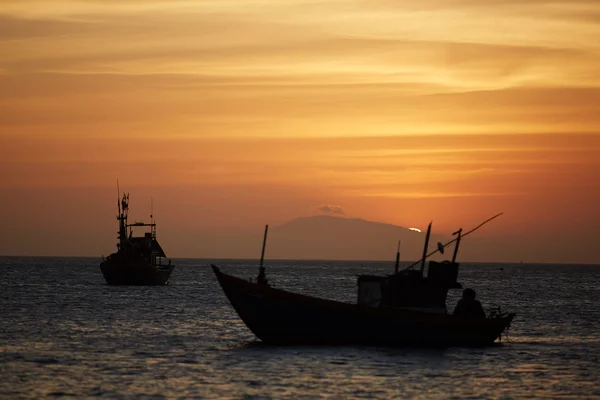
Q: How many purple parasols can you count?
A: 0